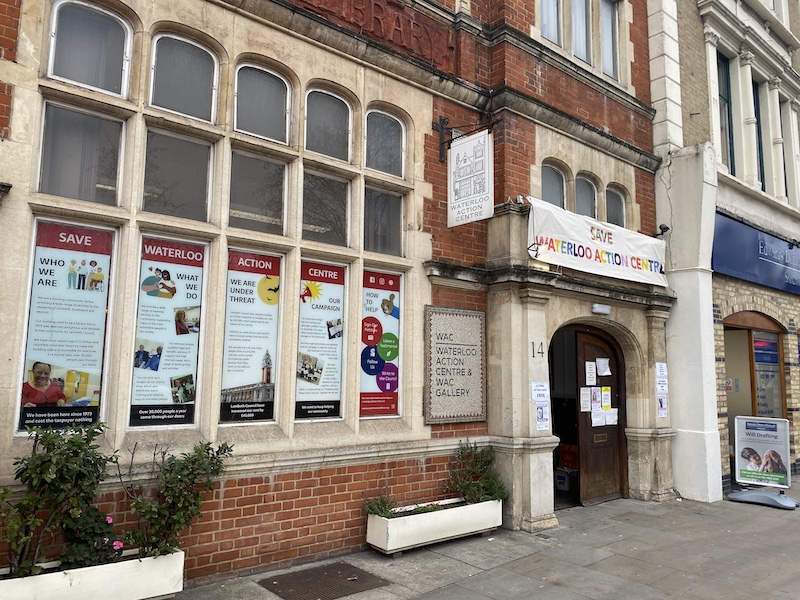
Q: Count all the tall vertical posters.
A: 5